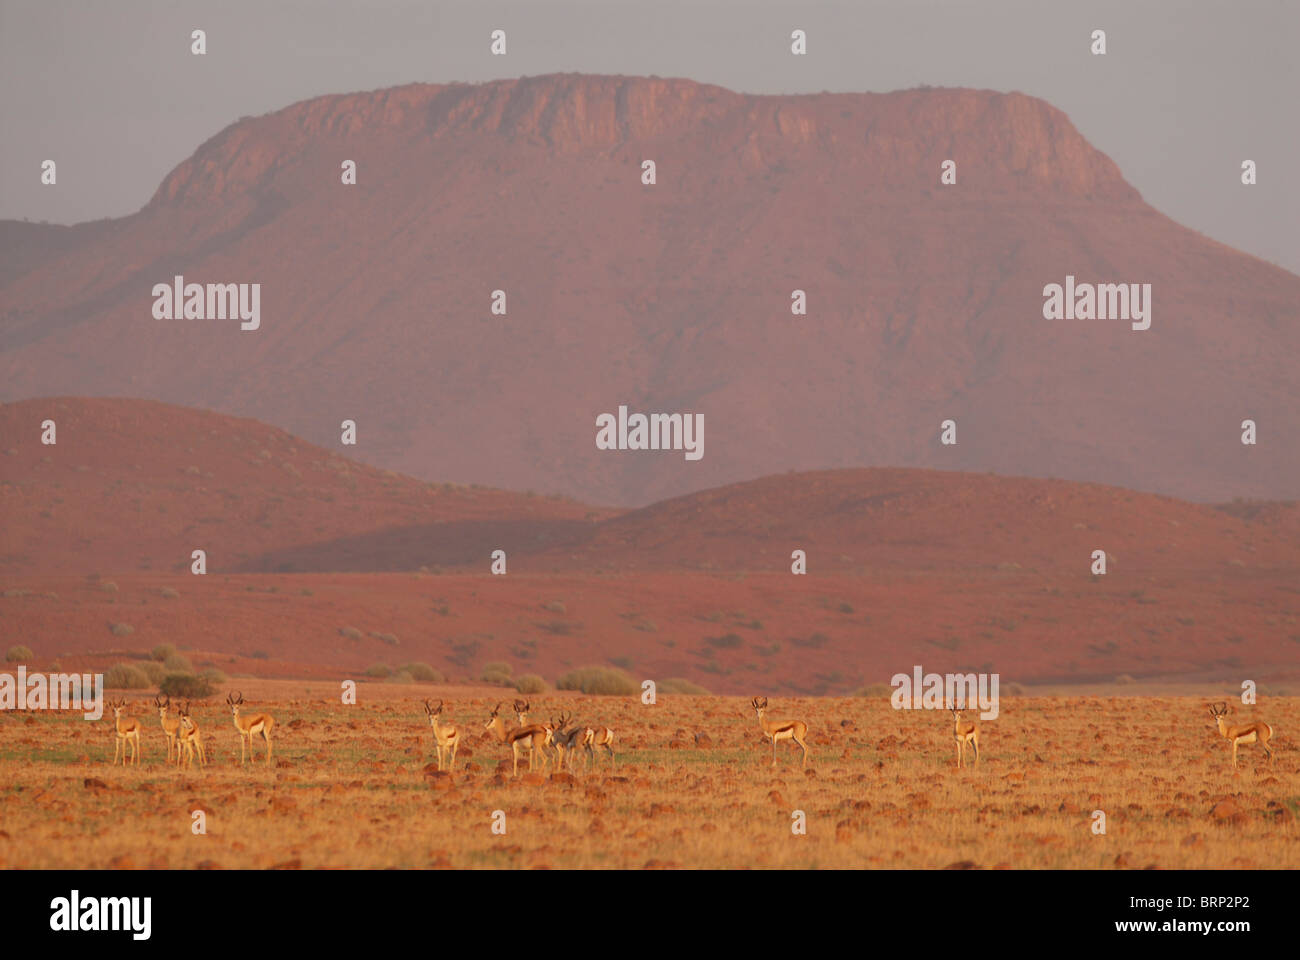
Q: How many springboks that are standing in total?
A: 12